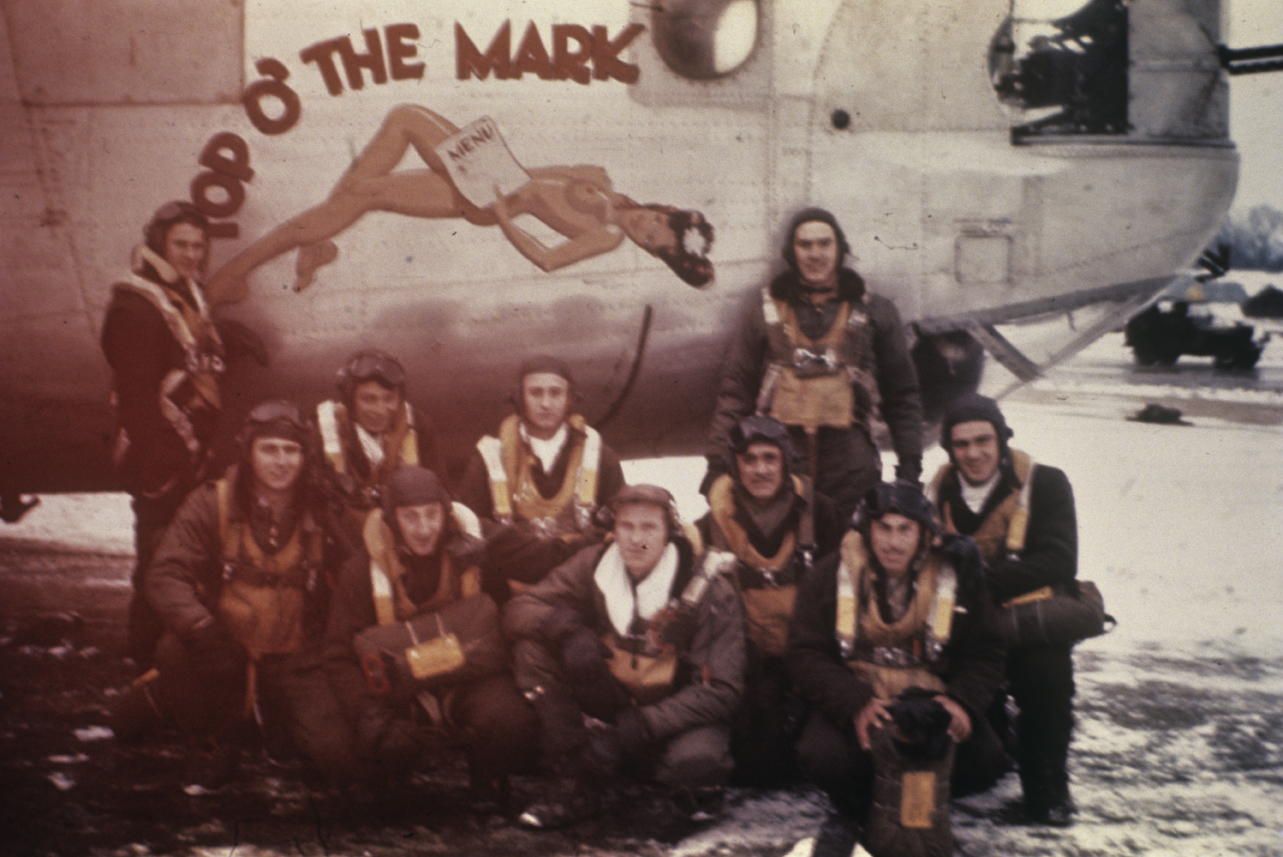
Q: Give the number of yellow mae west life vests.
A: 10